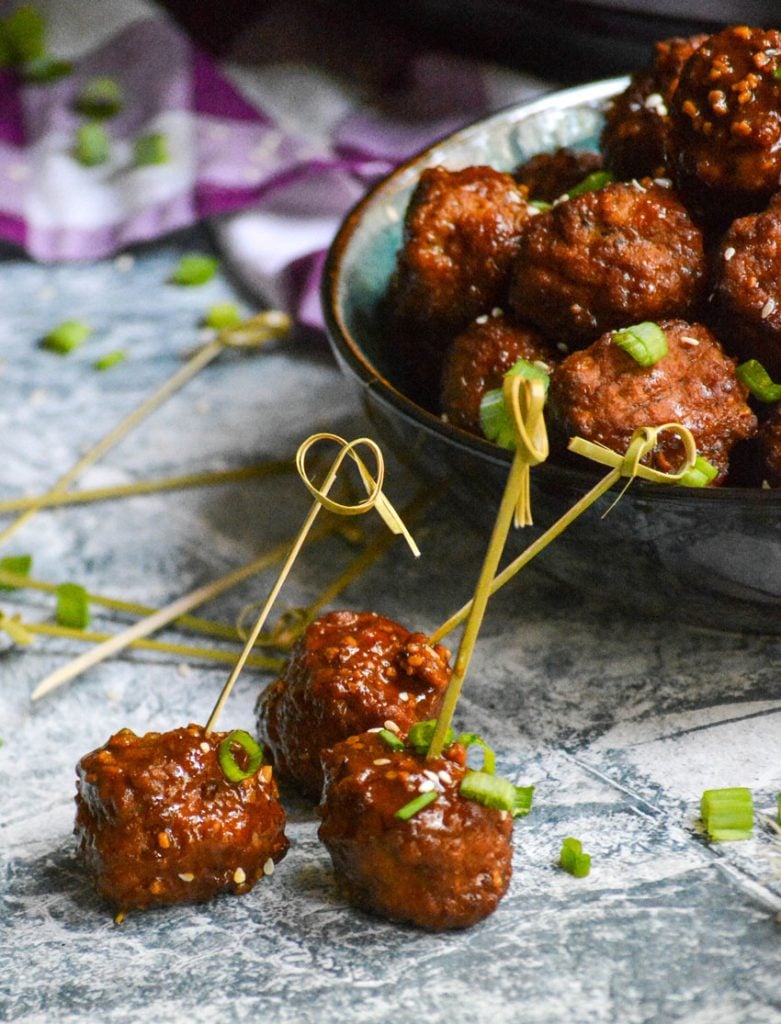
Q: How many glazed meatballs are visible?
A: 12